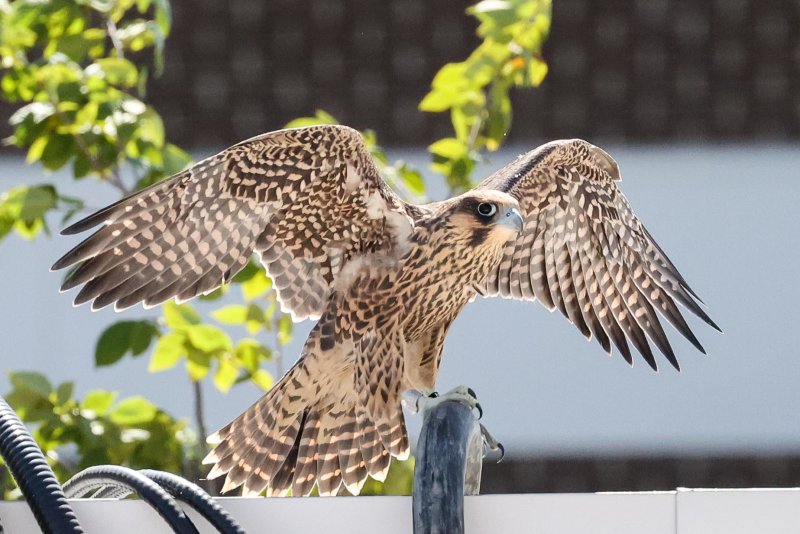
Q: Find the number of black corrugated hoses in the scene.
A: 3